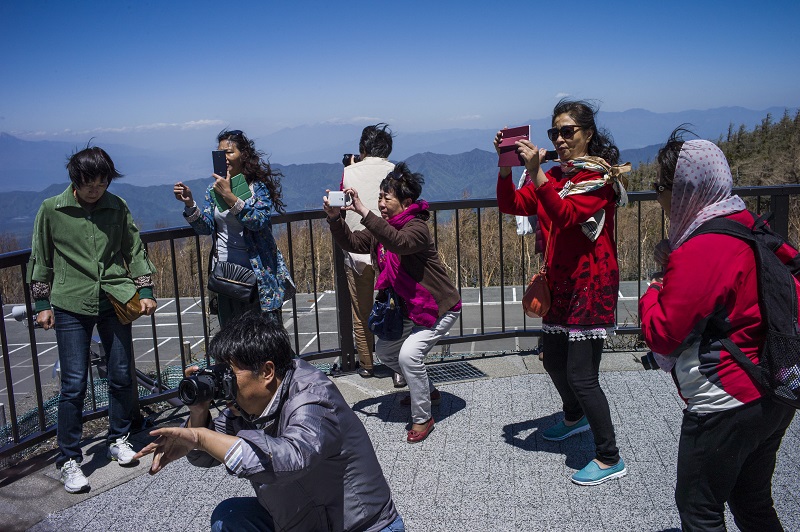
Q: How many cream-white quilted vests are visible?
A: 1